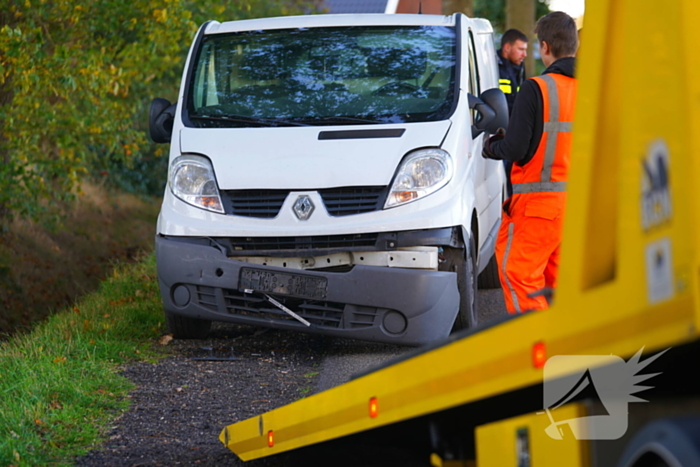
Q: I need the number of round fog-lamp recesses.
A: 2